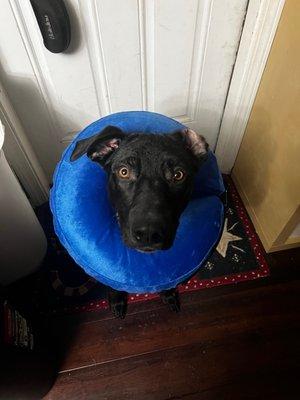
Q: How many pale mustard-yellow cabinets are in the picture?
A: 1